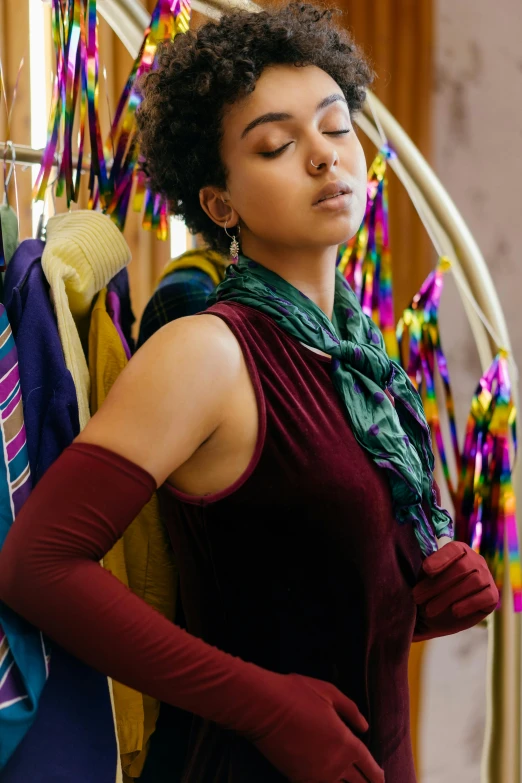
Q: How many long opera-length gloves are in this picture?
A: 2